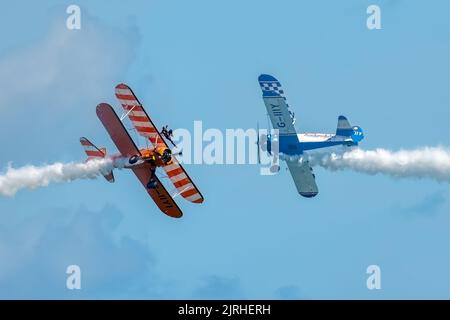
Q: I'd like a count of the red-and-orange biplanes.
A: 1